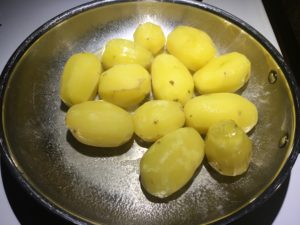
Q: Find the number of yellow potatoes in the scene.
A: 12